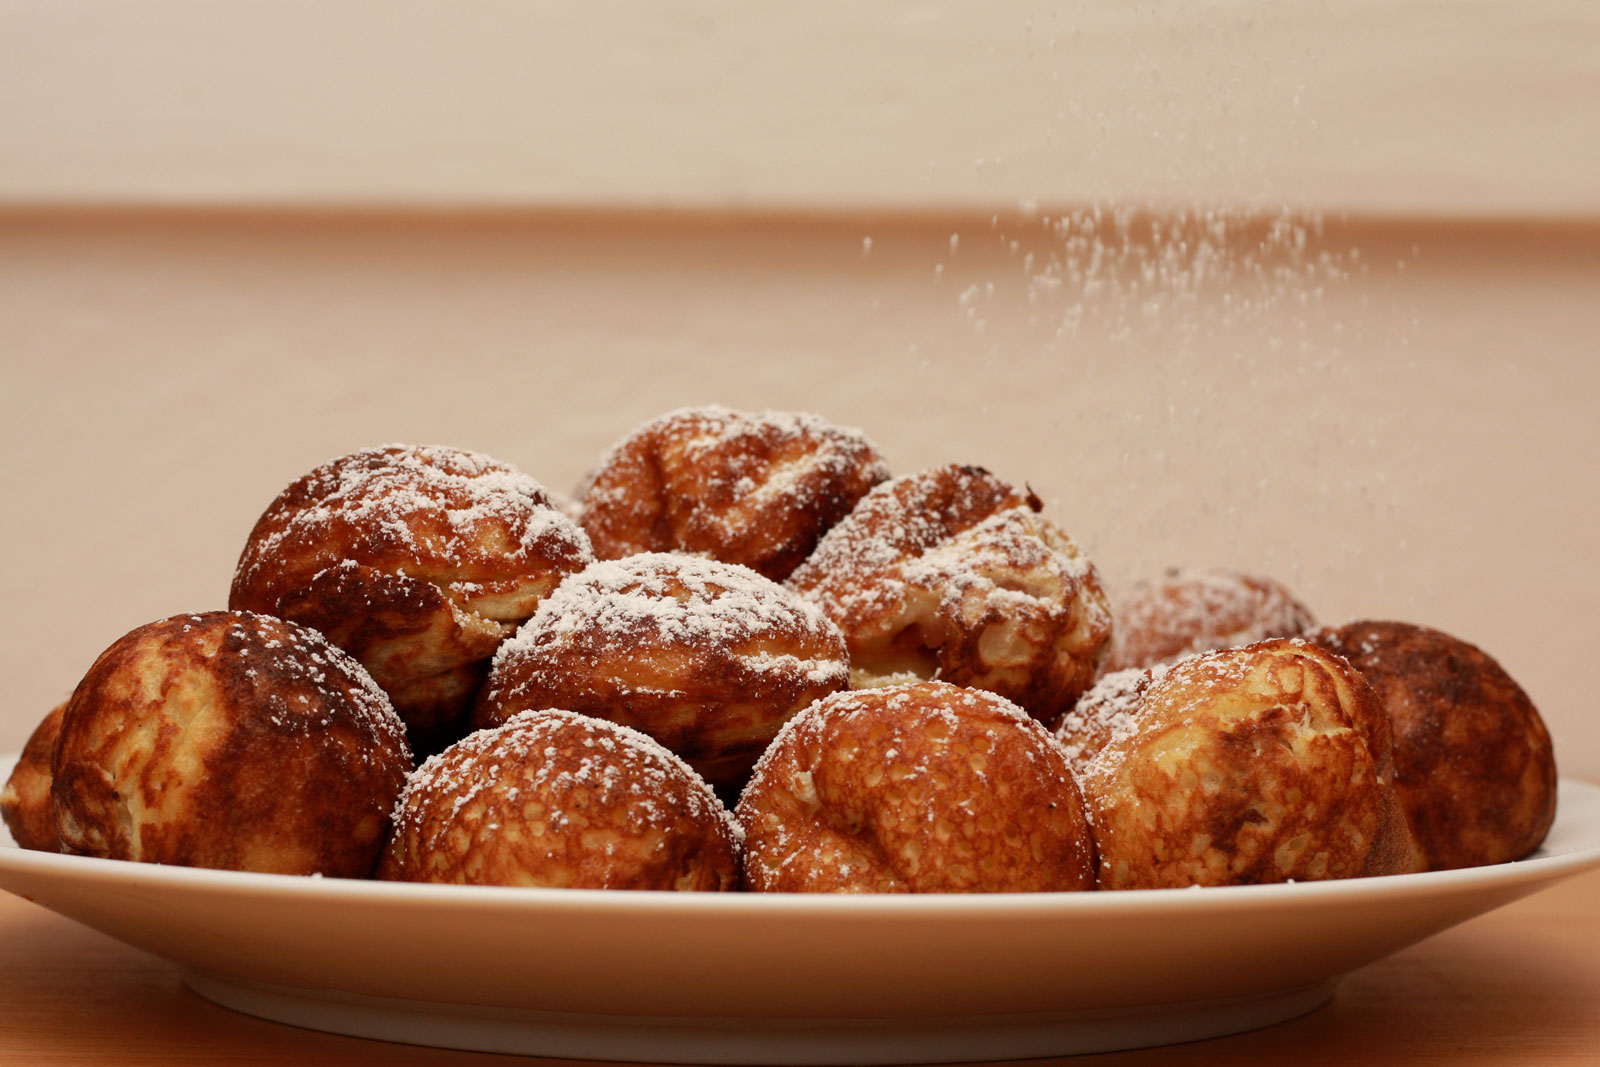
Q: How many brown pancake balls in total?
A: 12